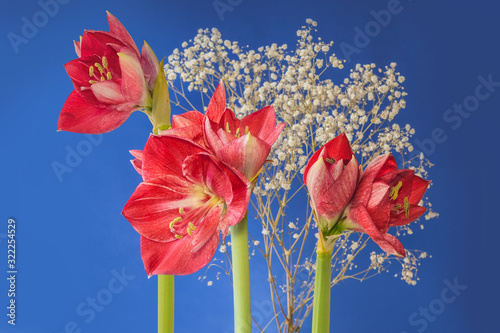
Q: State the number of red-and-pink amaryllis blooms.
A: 5